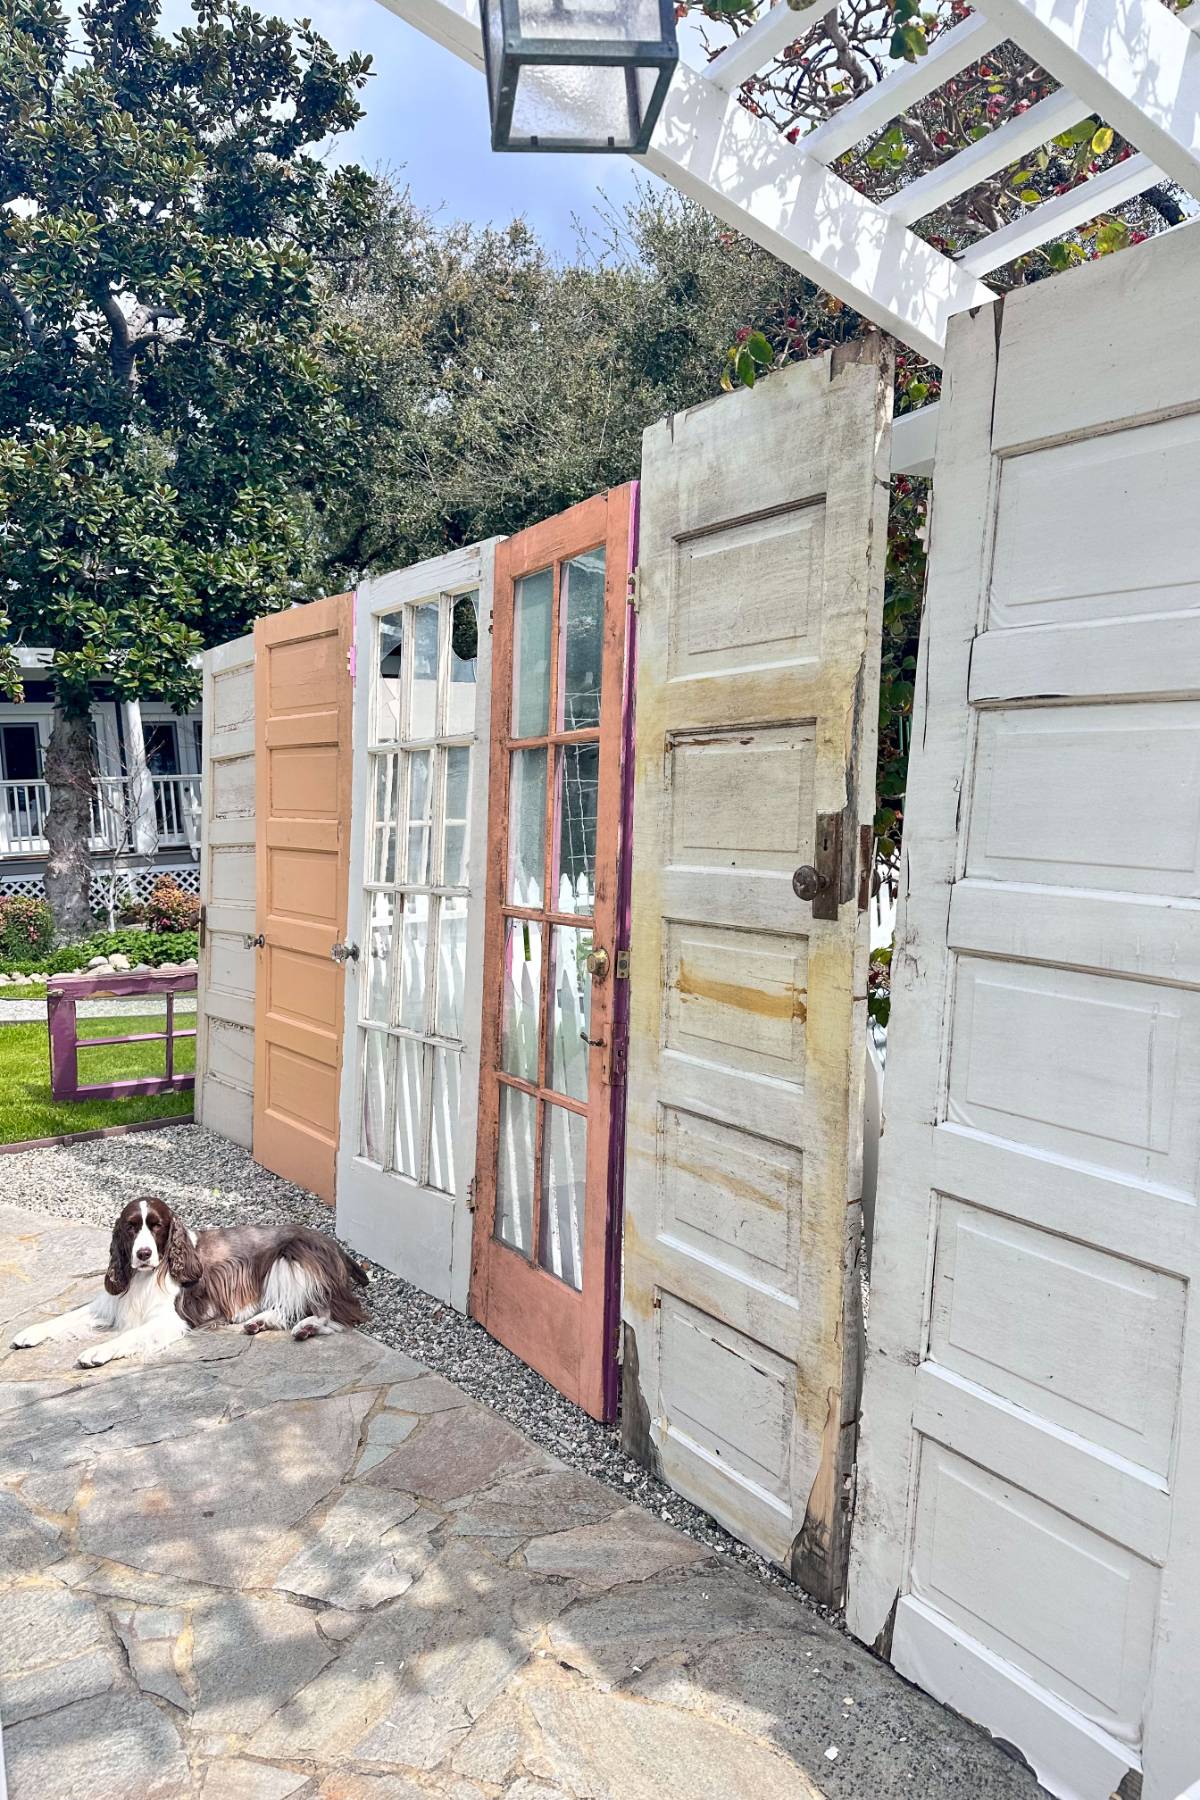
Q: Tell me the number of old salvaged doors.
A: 6